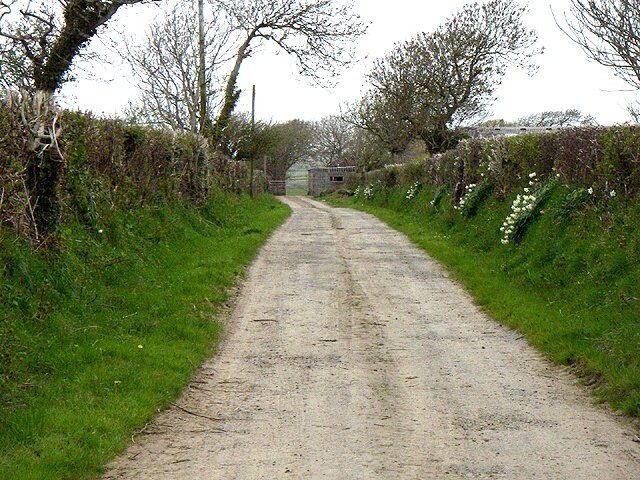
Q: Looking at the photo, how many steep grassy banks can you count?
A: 2